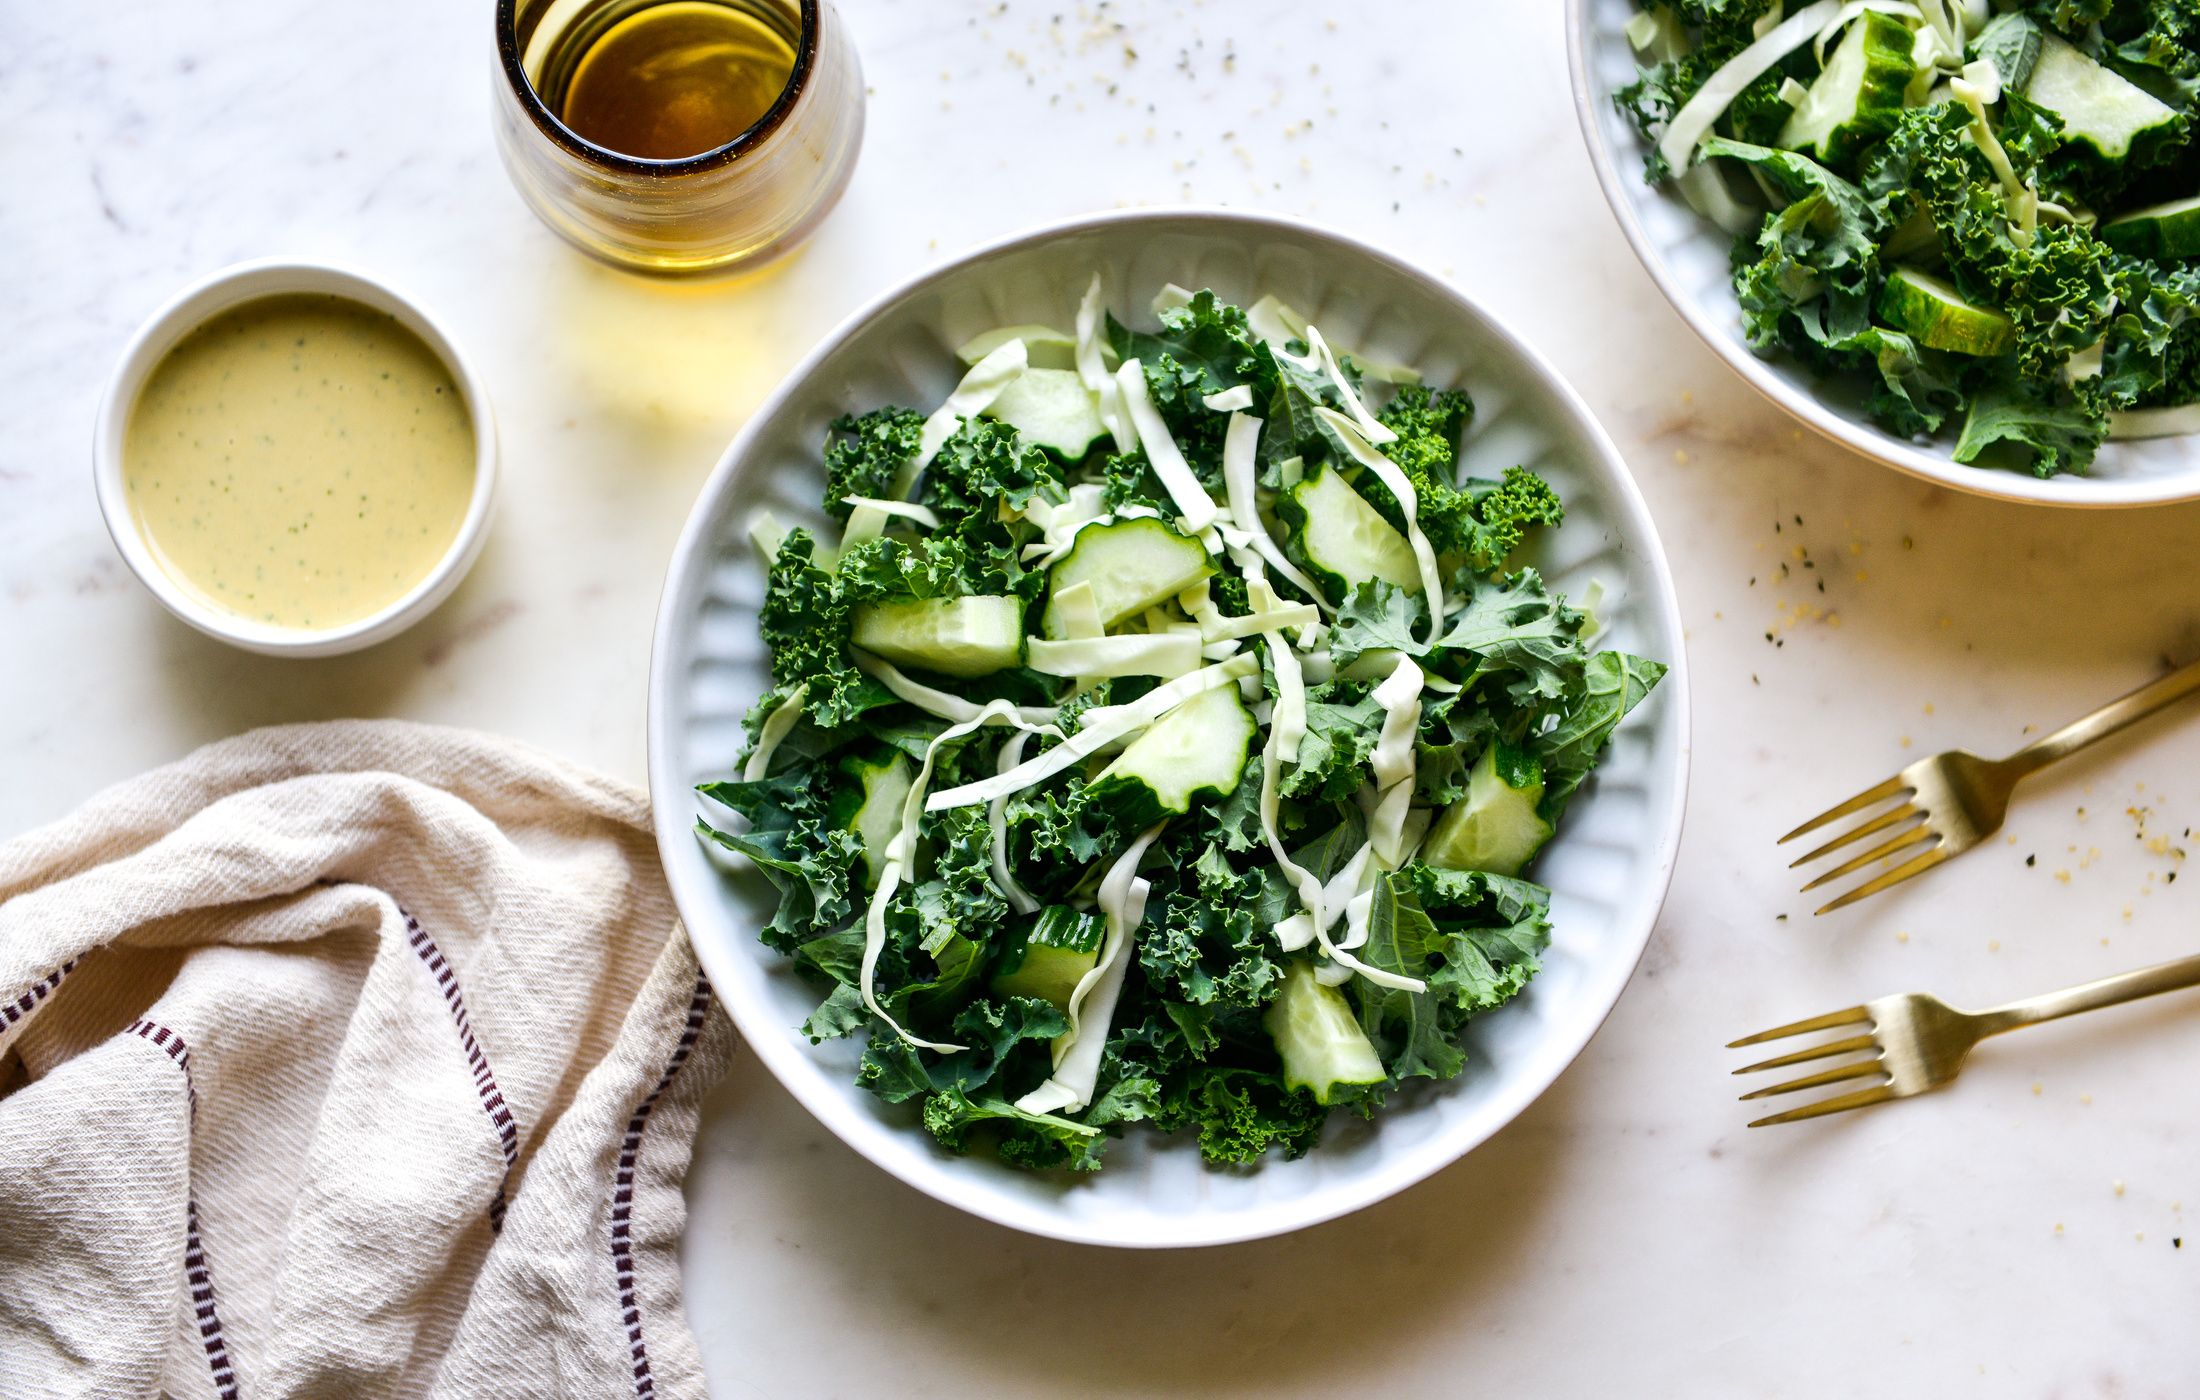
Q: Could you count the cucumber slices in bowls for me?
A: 13